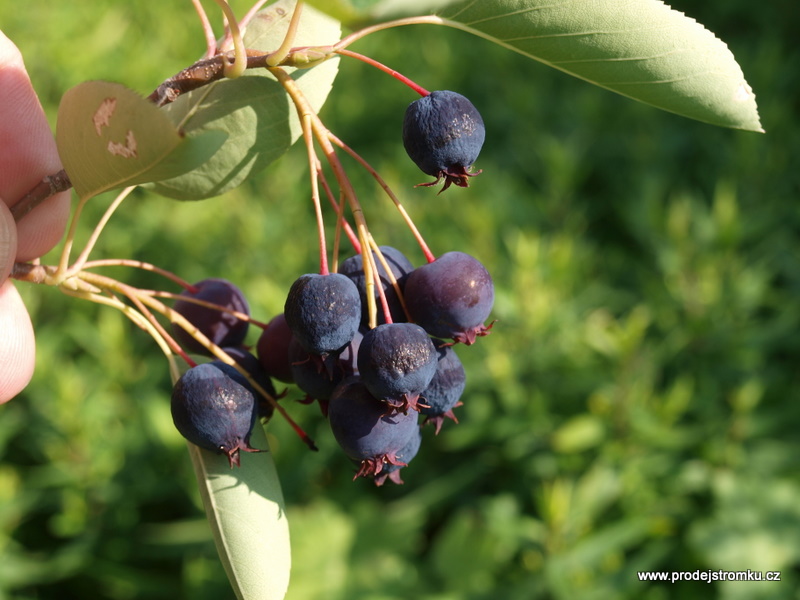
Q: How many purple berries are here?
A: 13